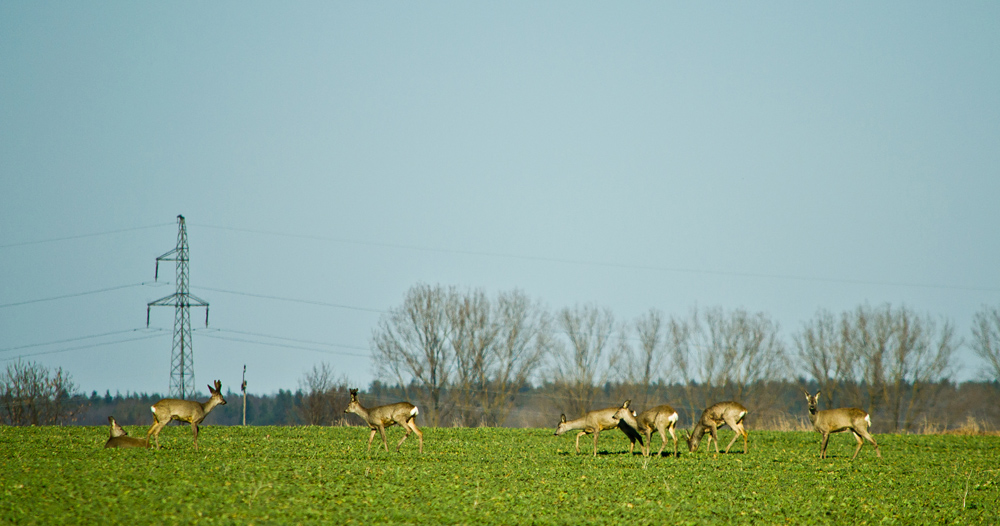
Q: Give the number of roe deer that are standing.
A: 6